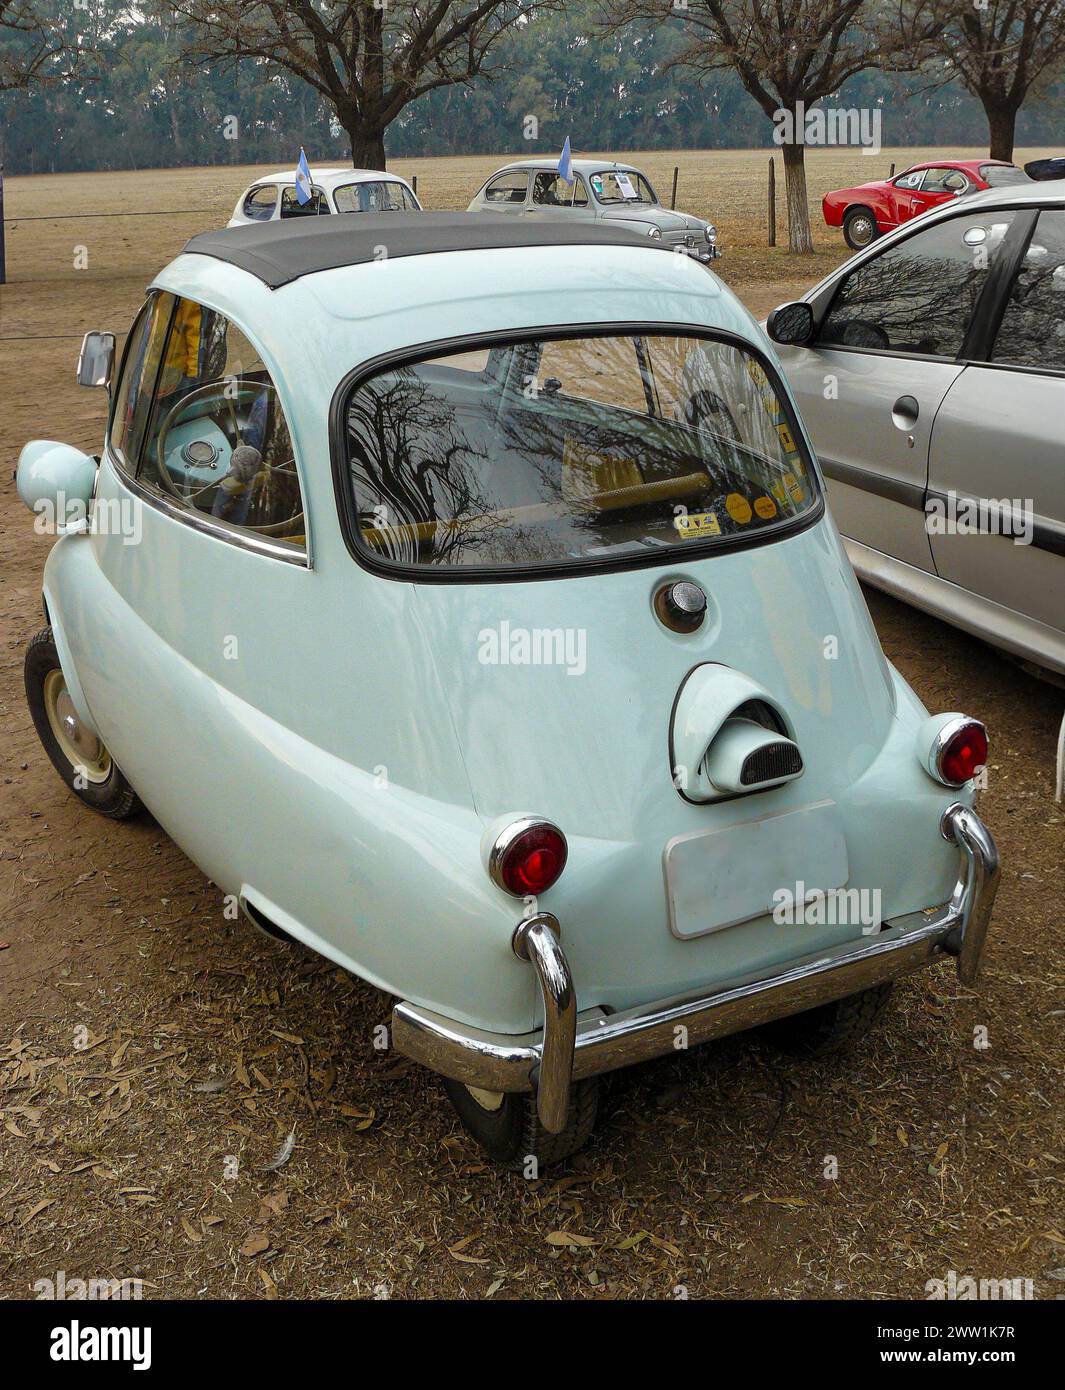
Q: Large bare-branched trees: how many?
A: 3